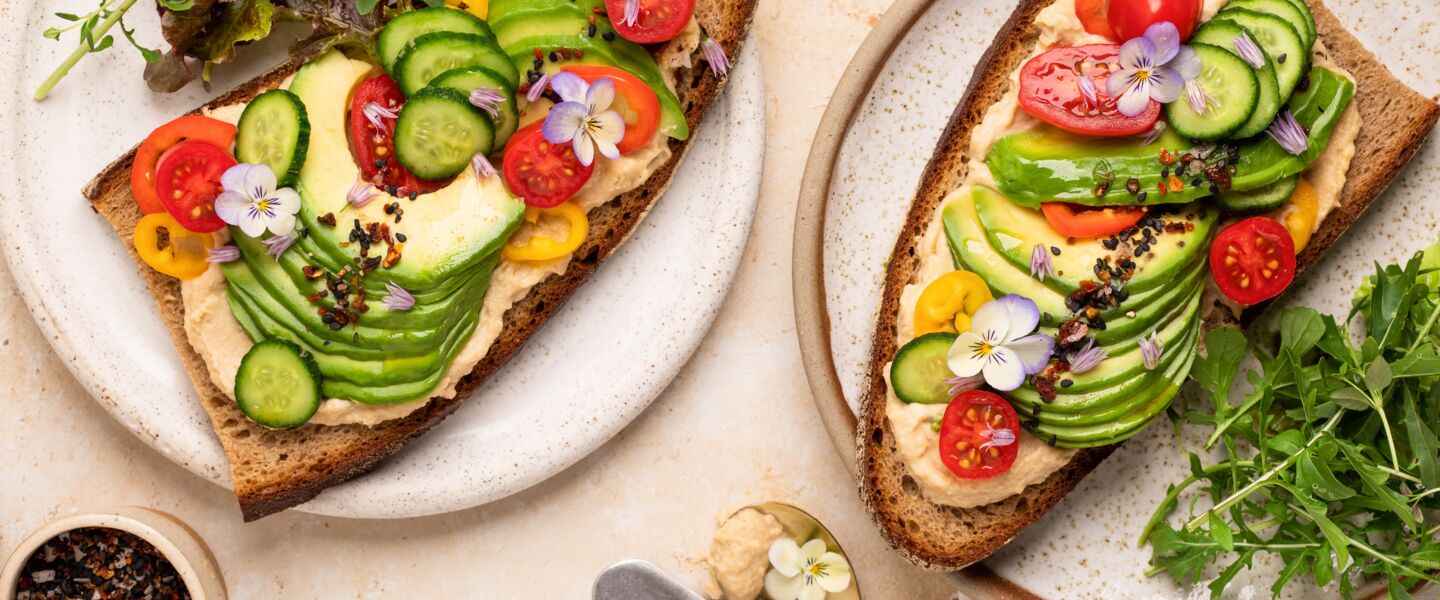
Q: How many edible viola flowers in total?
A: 5